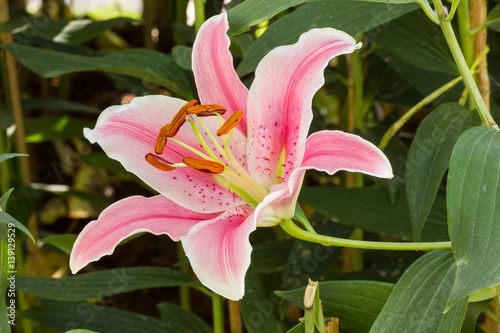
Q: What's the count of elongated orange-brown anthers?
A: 6